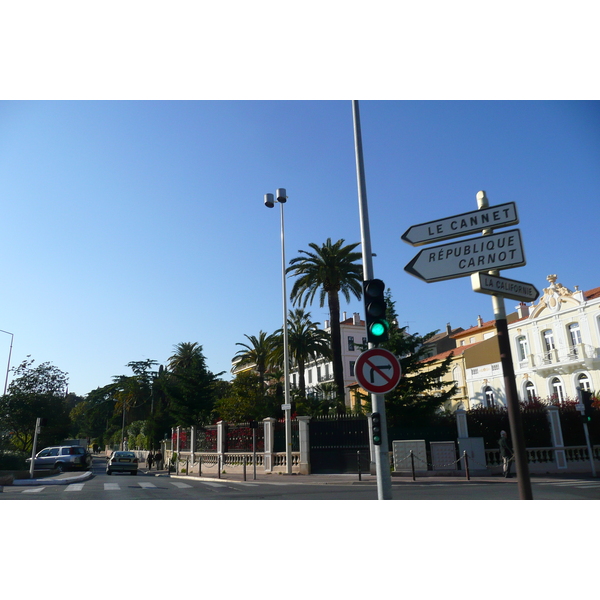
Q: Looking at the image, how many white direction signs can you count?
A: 3